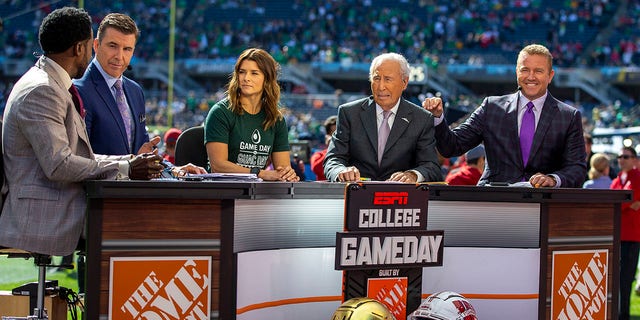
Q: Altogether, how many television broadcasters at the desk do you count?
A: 5